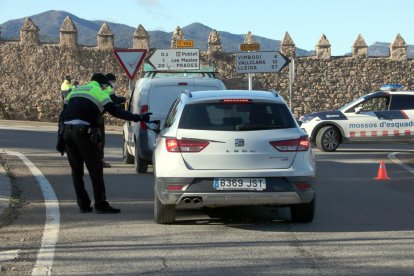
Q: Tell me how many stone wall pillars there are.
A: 11